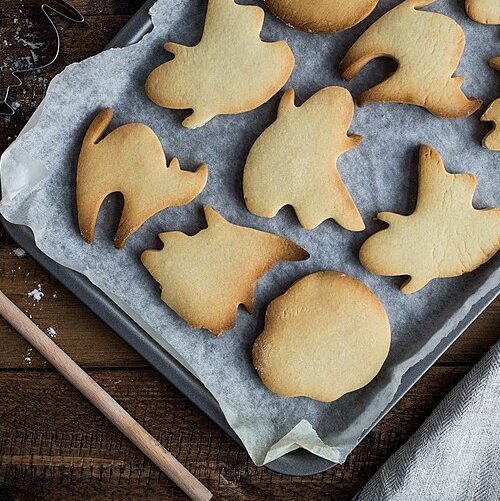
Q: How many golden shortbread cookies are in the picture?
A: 10